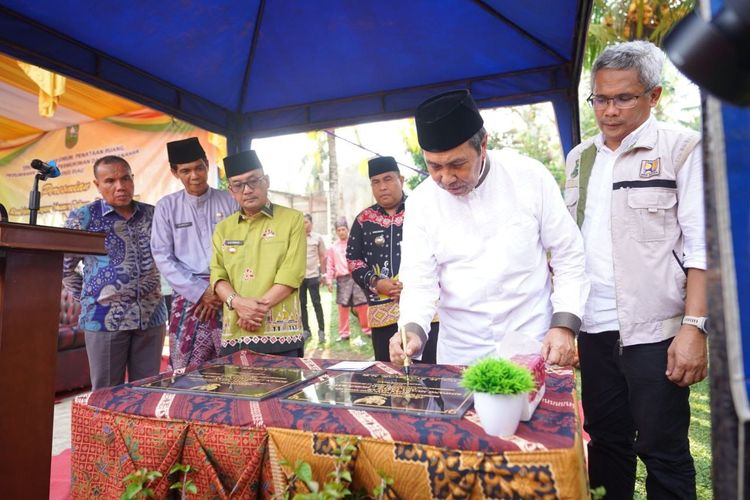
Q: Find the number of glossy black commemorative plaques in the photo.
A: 2